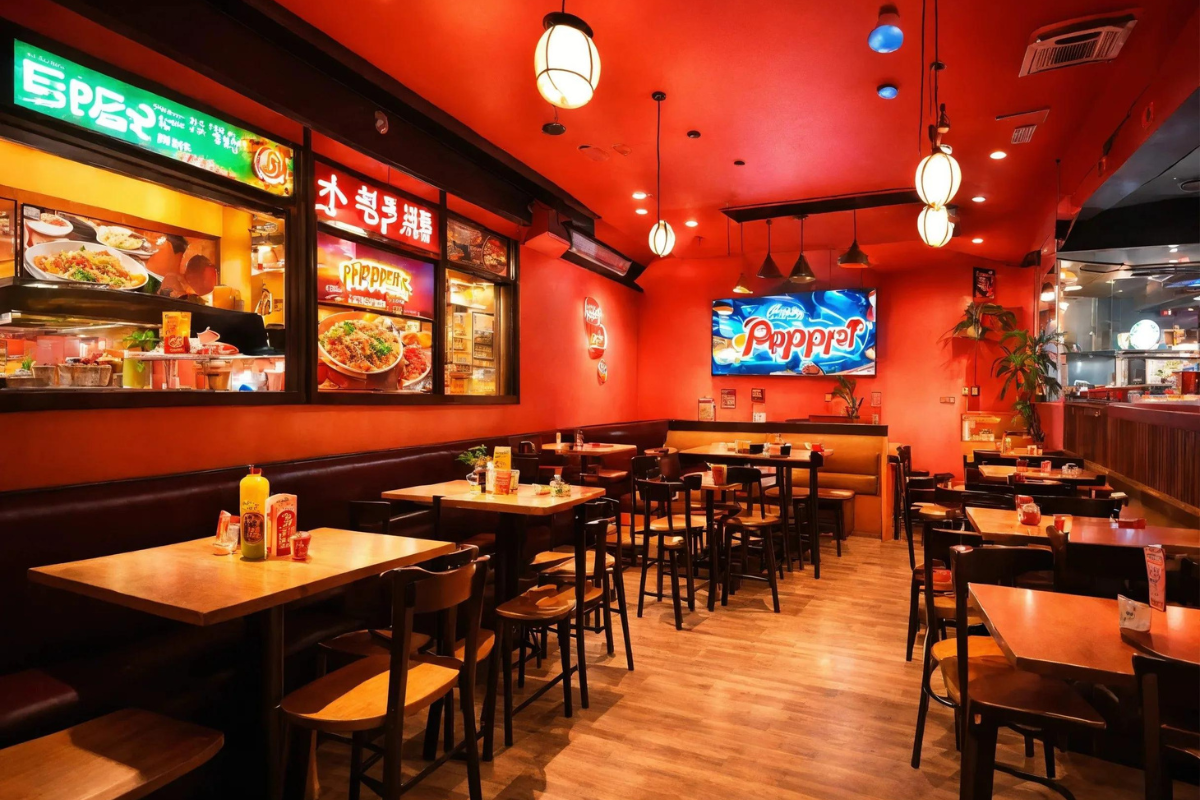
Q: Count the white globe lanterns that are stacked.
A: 2